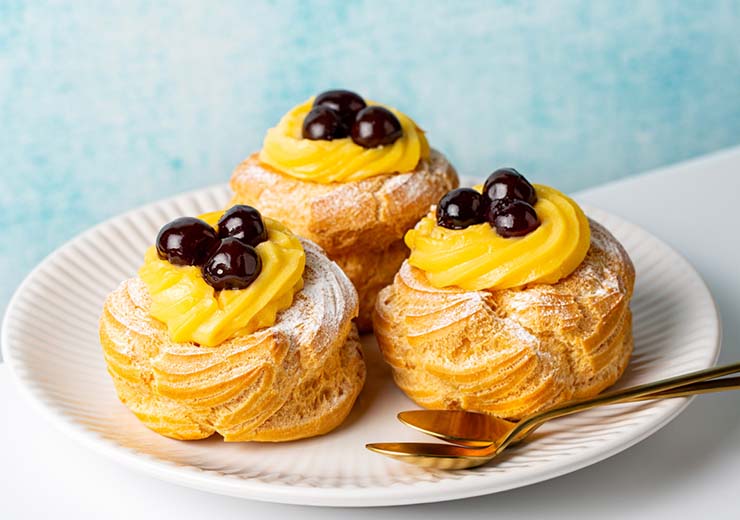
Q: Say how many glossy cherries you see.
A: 9